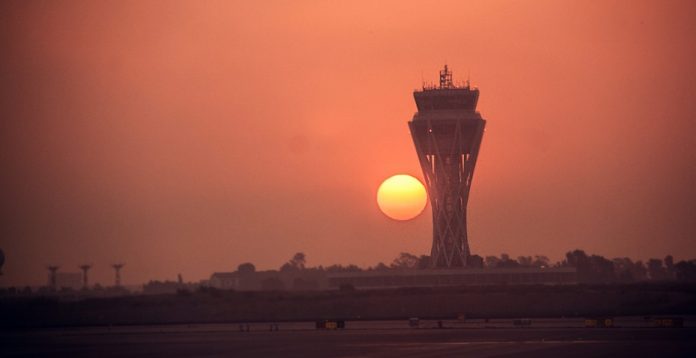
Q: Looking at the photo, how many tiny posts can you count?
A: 3